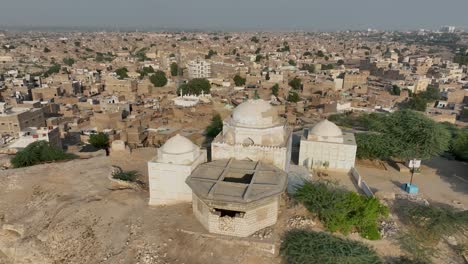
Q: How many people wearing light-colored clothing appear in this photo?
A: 0